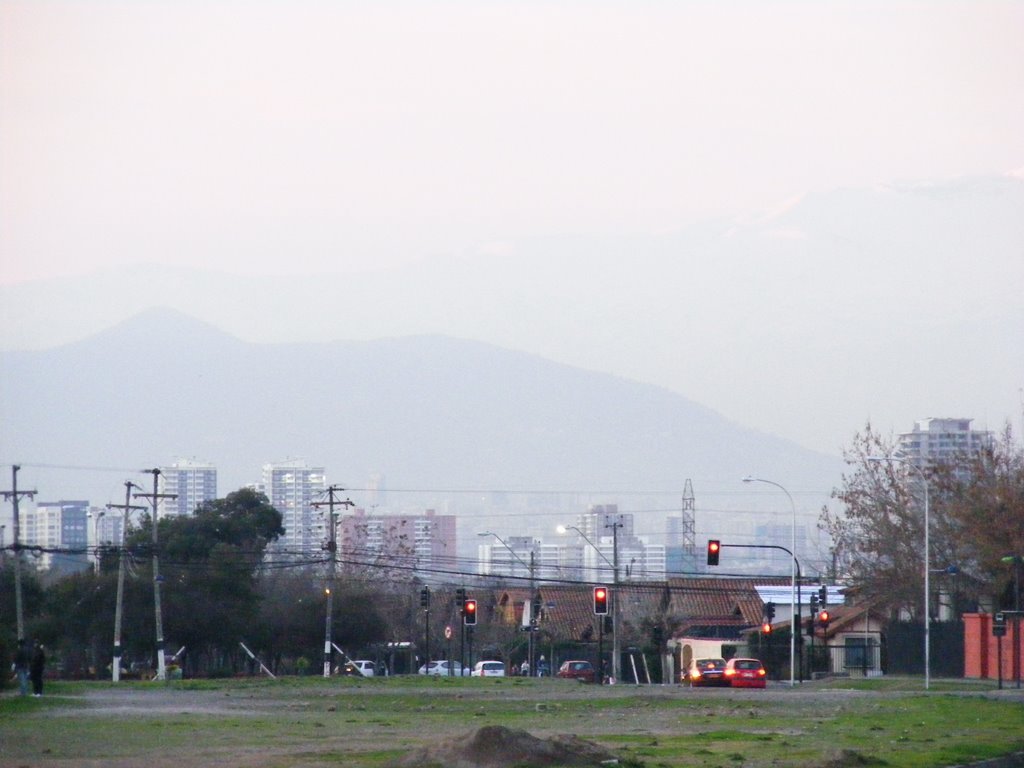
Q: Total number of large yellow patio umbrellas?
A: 0